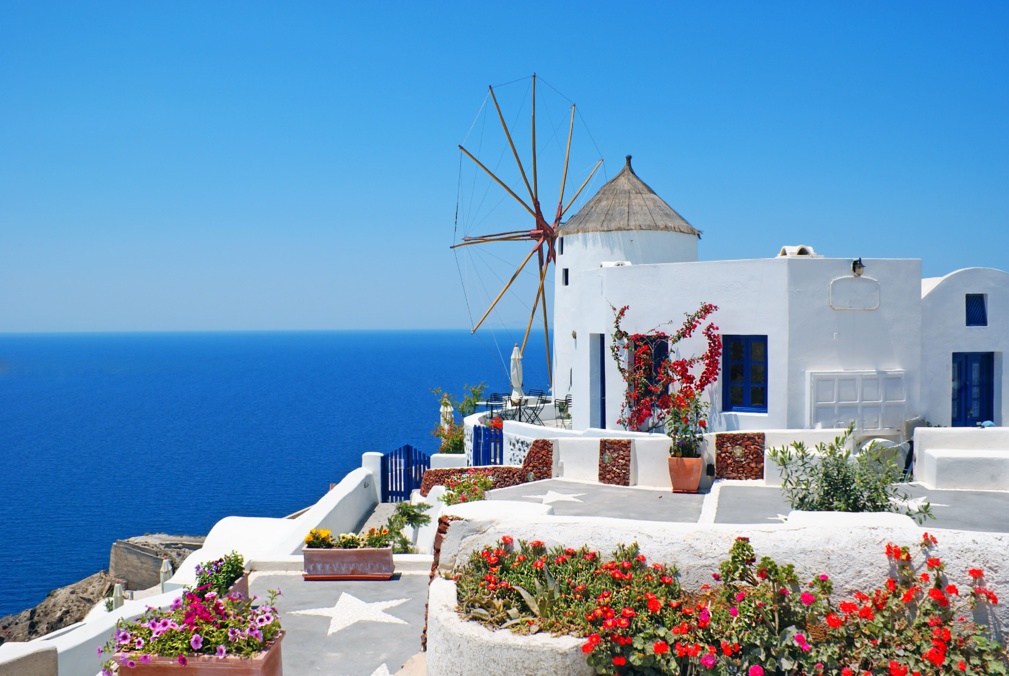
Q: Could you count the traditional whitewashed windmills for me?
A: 1